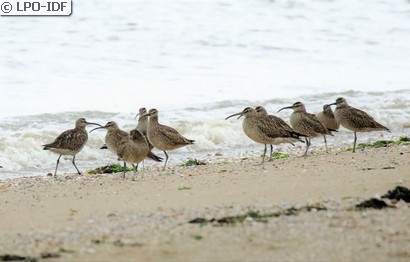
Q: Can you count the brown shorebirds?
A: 10